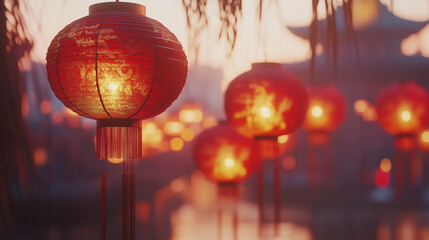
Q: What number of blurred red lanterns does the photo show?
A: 4